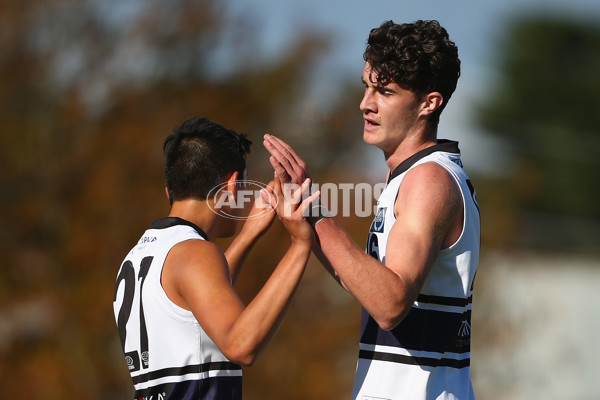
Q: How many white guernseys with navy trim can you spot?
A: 2